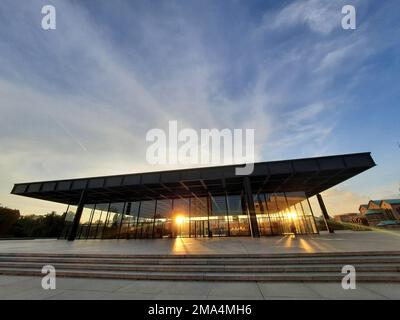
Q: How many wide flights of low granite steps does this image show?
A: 1